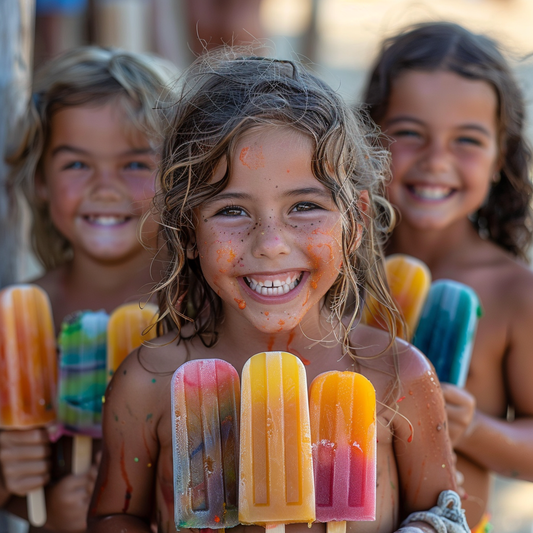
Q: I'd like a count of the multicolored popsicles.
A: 3